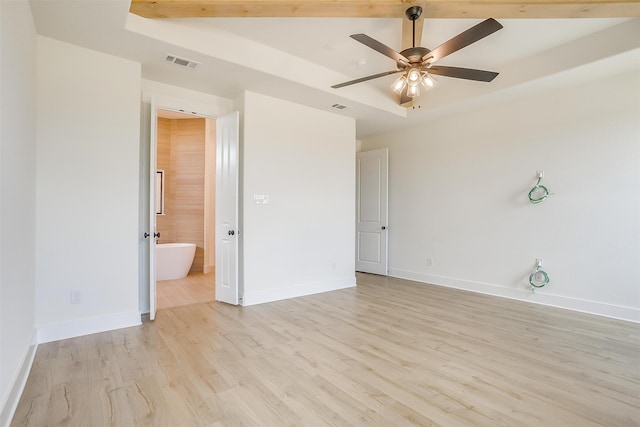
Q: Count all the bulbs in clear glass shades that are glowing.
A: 4